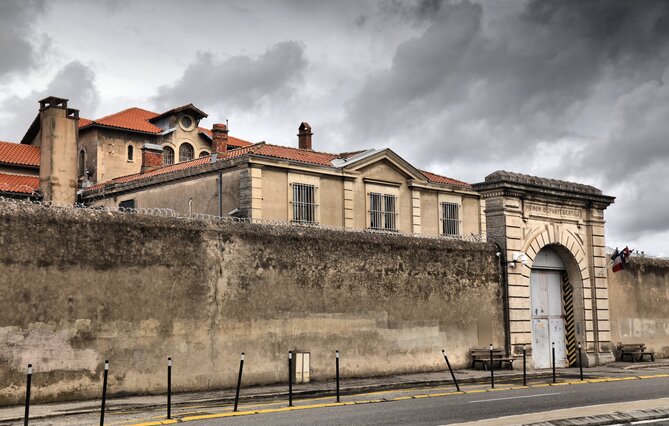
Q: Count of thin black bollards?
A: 11